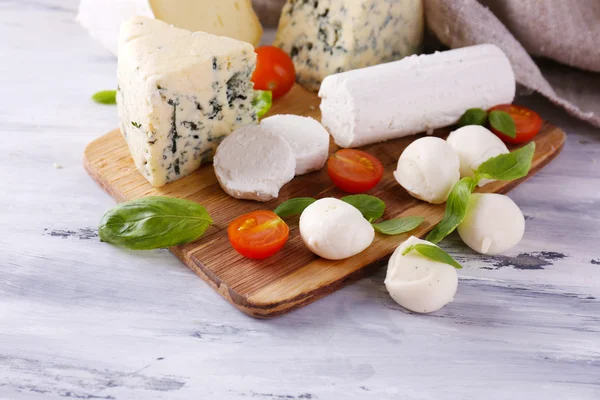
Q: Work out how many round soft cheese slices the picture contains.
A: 2